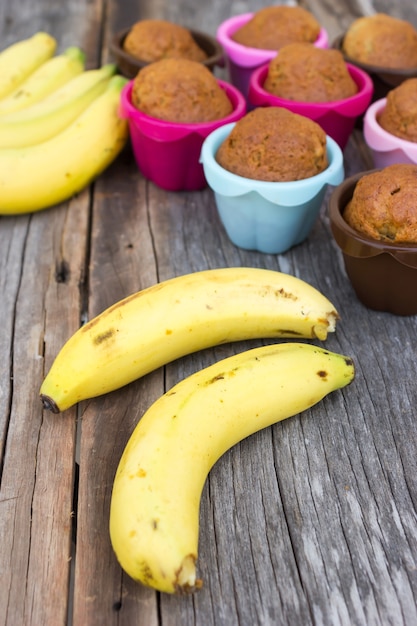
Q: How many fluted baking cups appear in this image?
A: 8